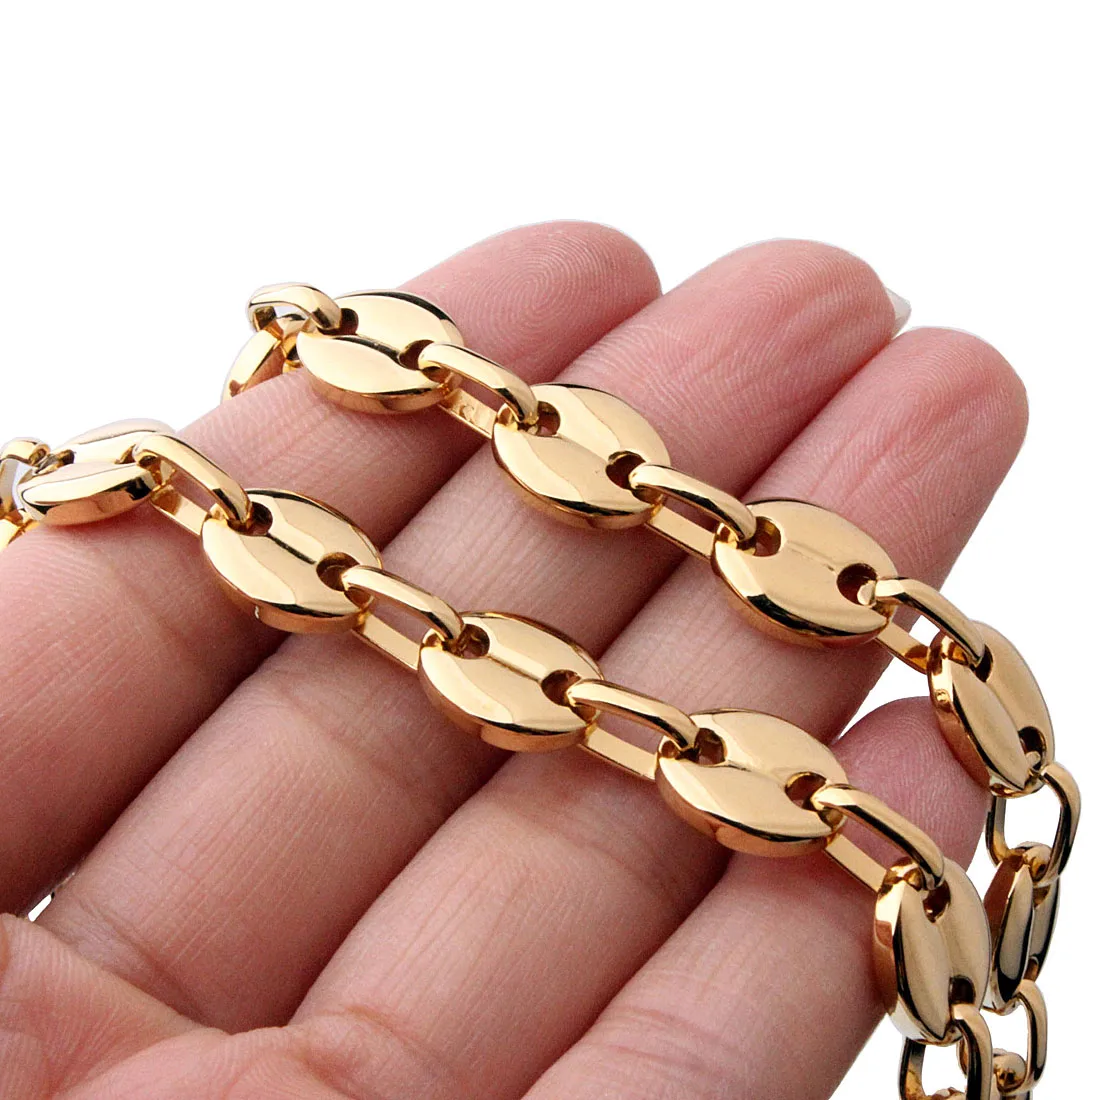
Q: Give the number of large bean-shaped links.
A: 10